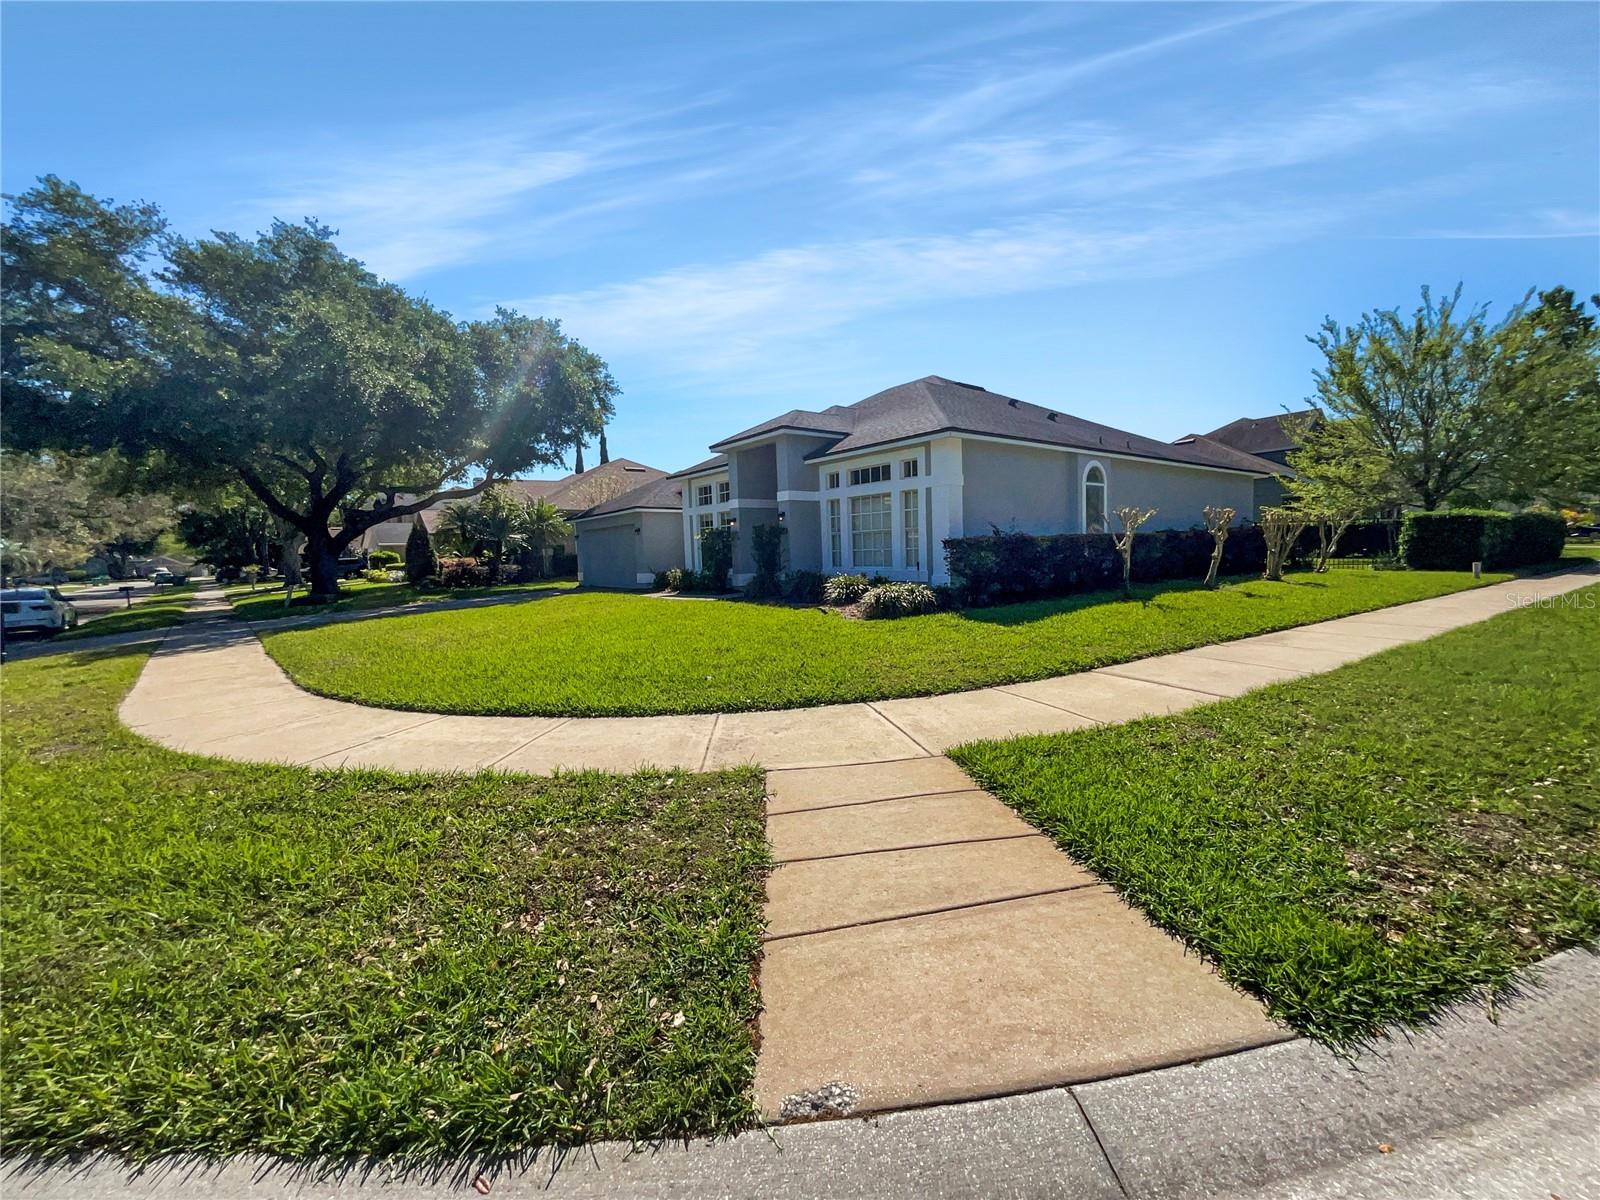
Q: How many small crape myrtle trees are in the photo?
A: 4